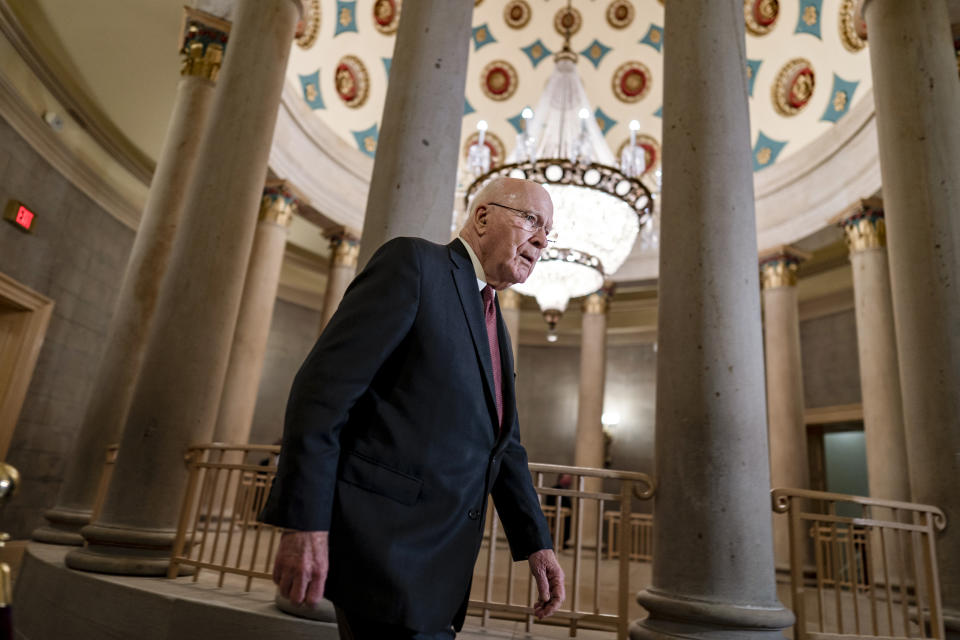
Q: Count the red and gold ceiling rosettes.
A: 13